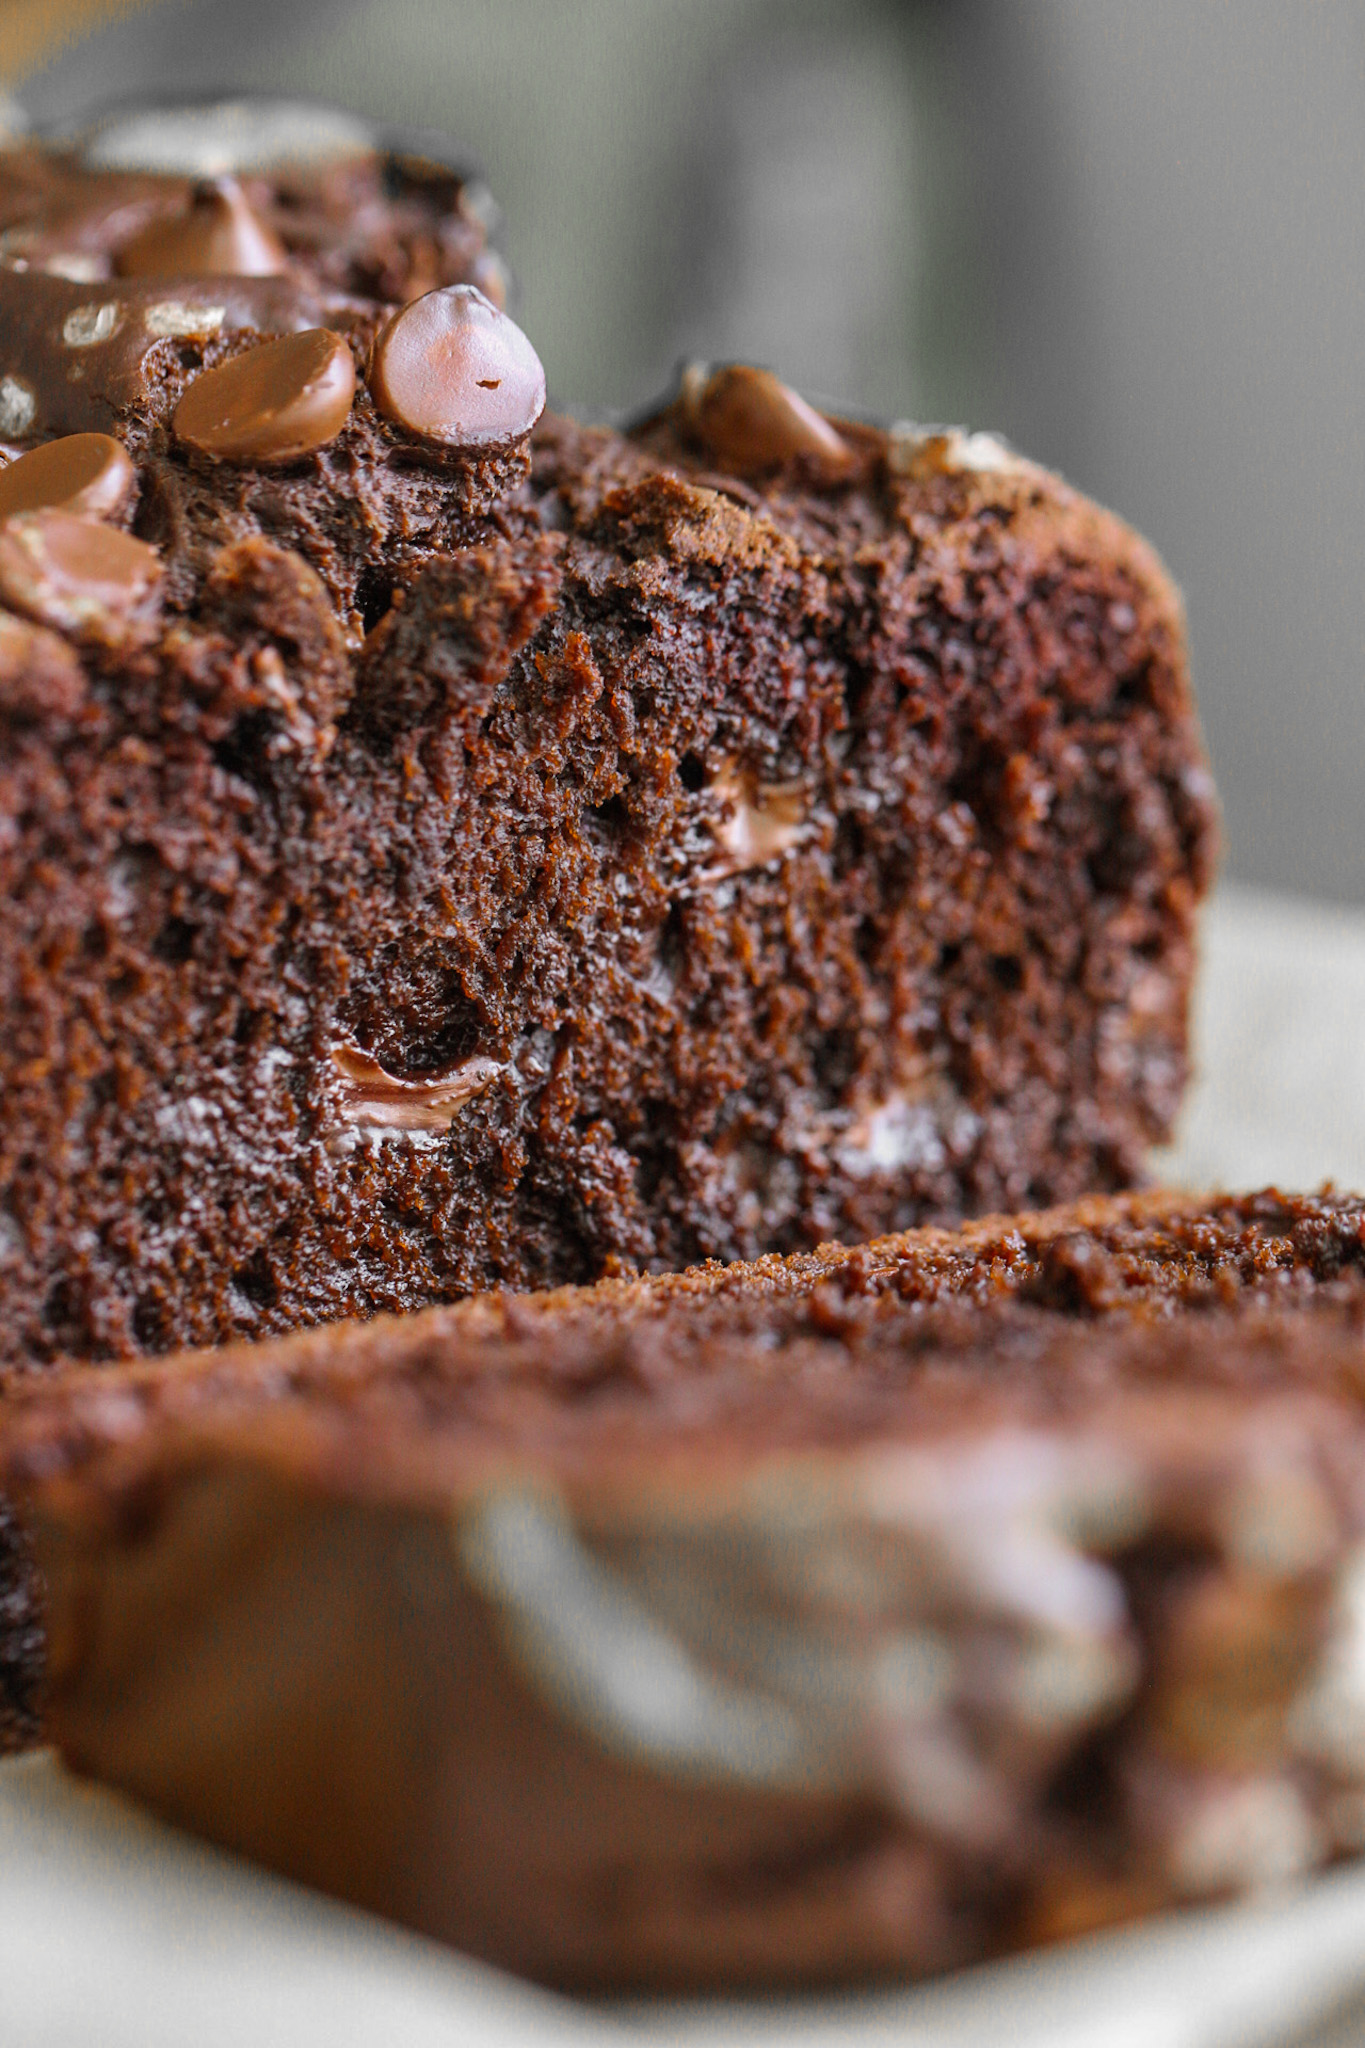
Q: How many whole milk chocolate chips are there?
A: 6